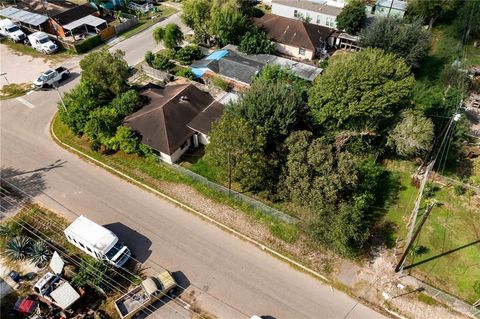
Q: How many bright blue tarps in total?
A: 2